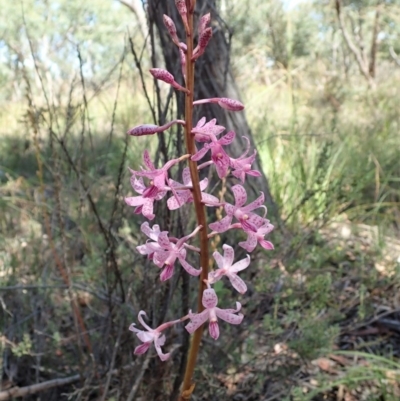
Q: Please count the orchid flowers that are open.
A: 13